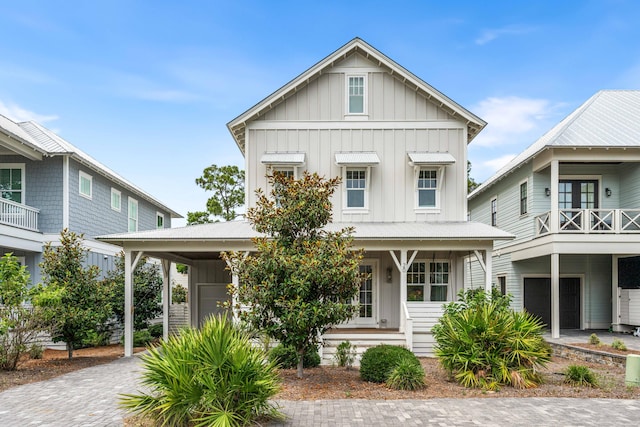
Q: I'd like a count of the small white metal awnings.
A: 3